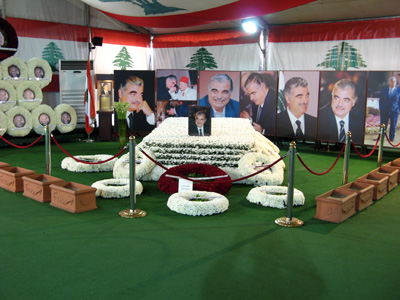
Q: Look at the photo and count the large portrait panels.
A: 7